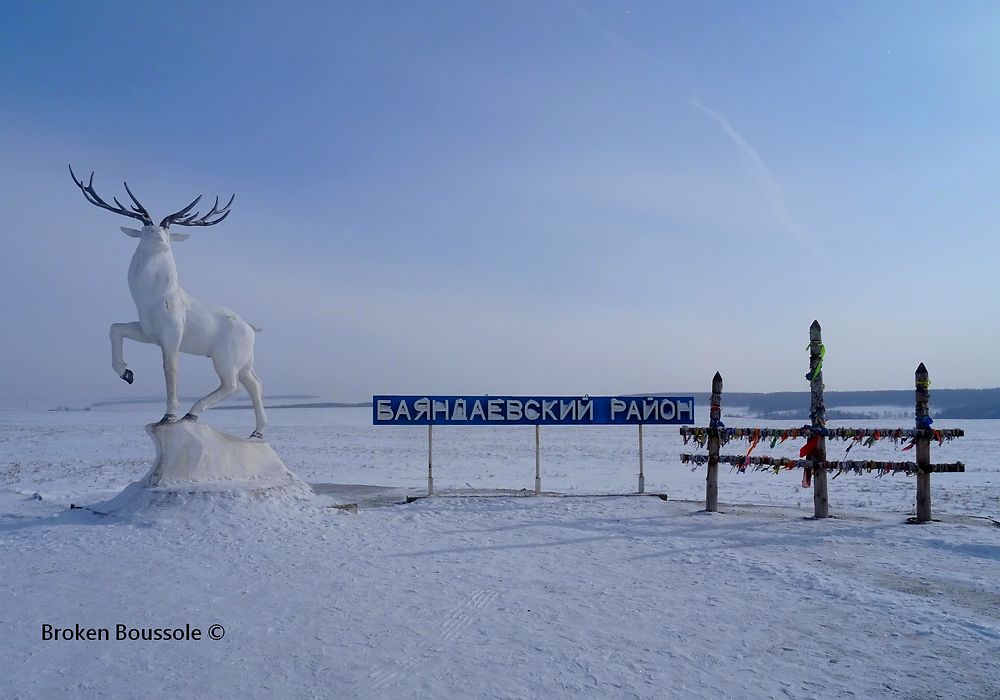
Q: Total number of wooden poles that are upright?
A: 3